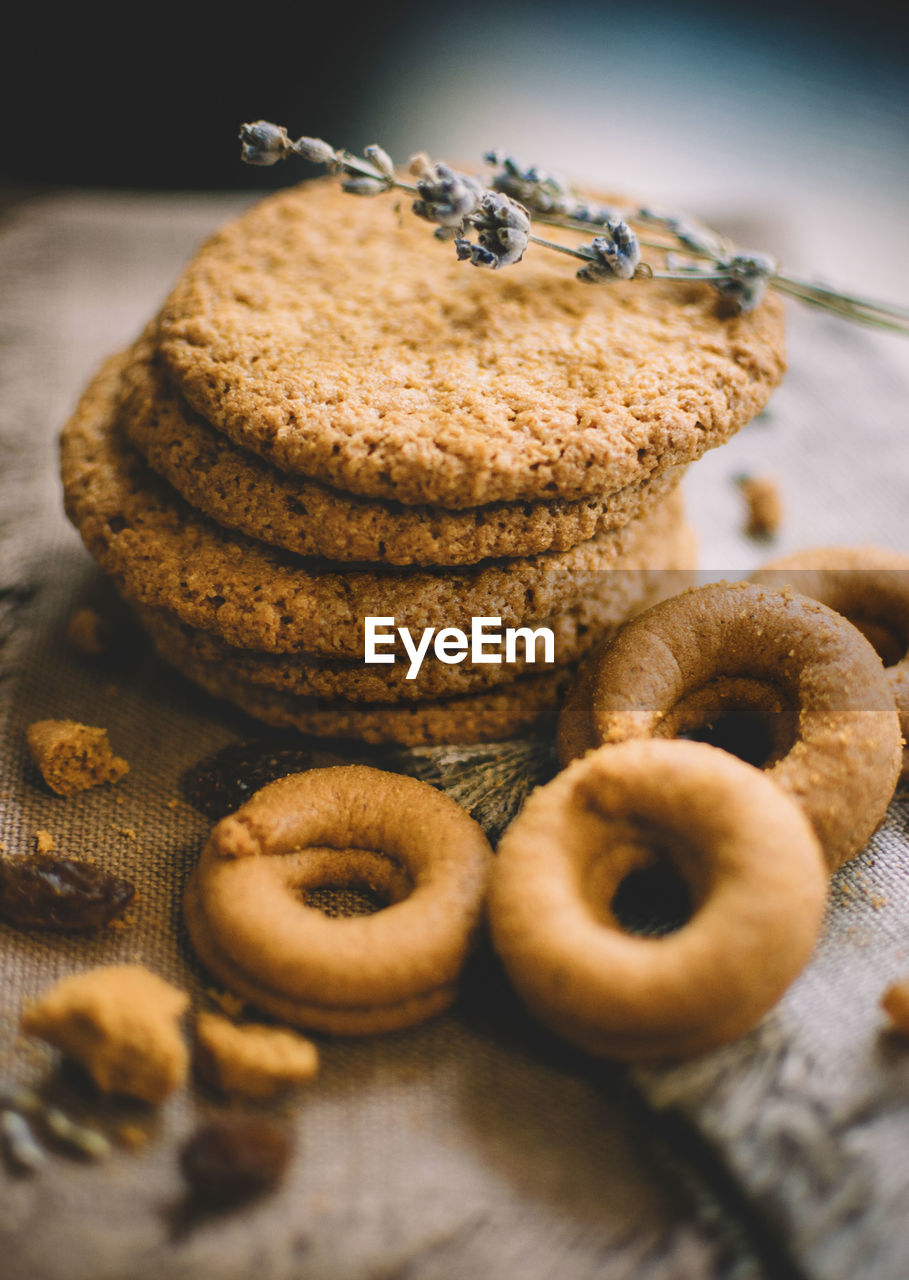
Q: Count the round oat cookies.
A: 5